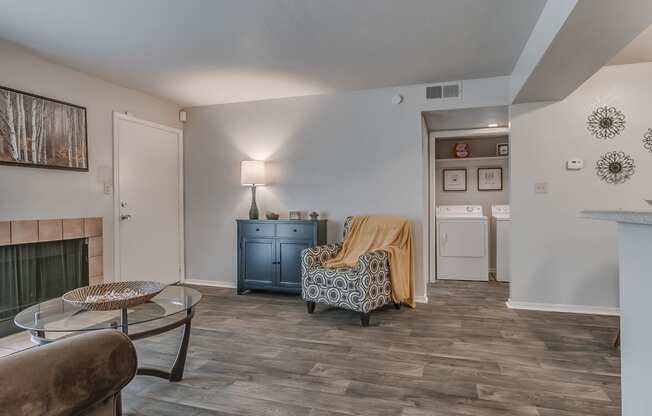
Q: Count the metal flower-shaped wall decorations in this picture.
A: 3